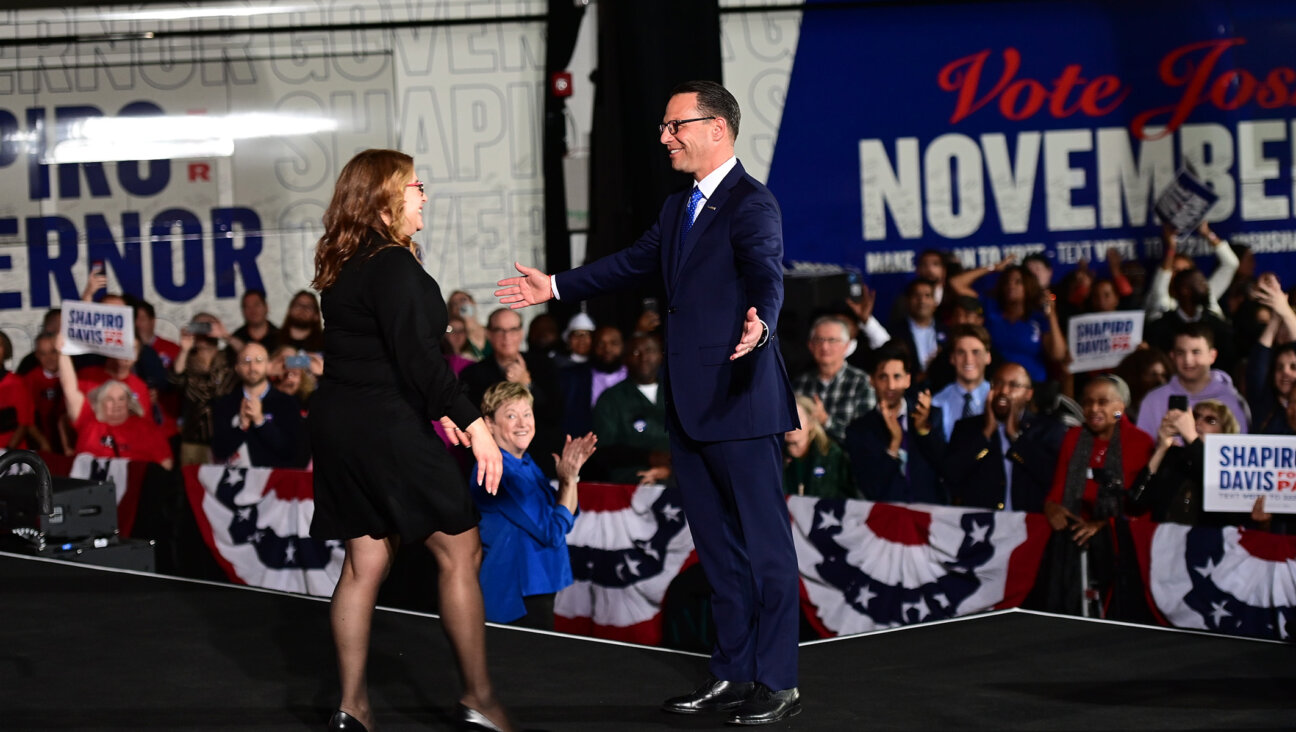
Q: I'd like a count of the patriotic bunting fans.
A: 5